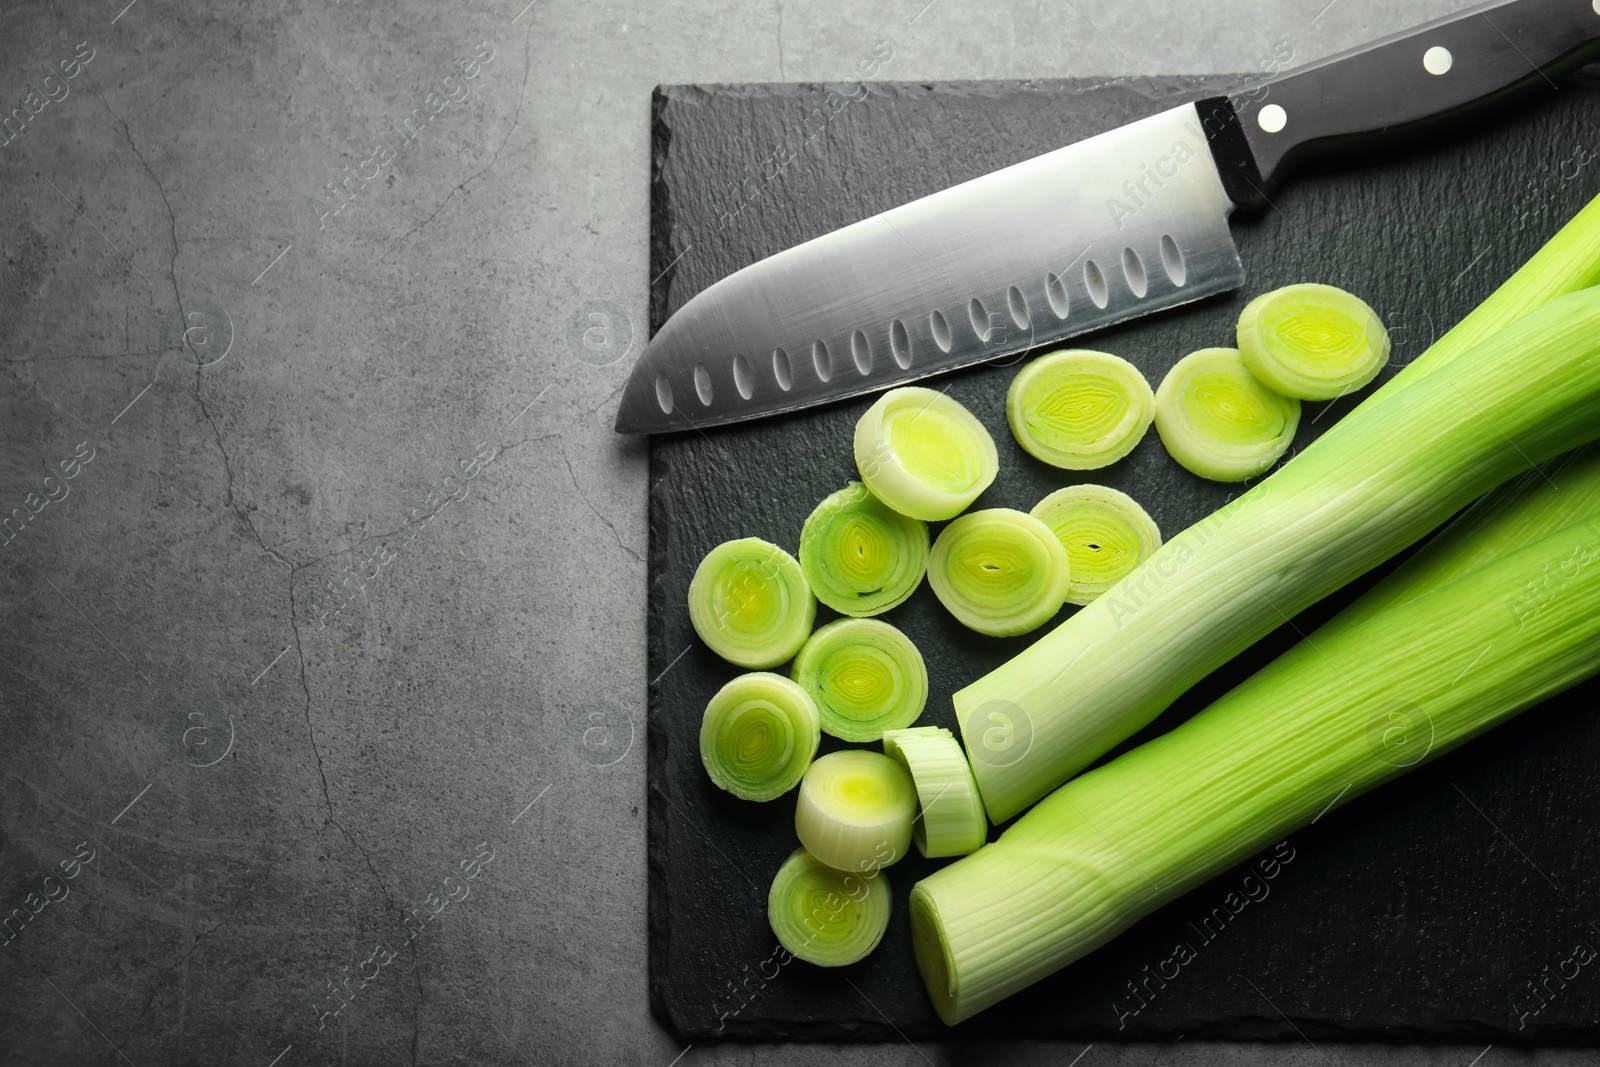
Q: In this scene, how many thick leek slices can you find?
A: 13